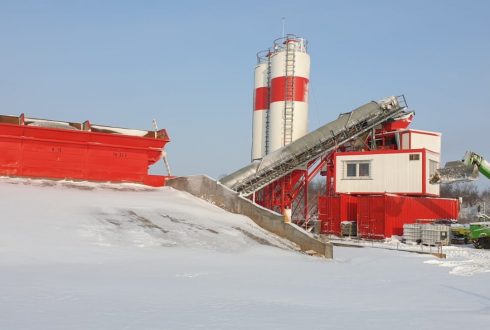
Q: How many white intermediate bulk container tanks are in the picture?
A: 2